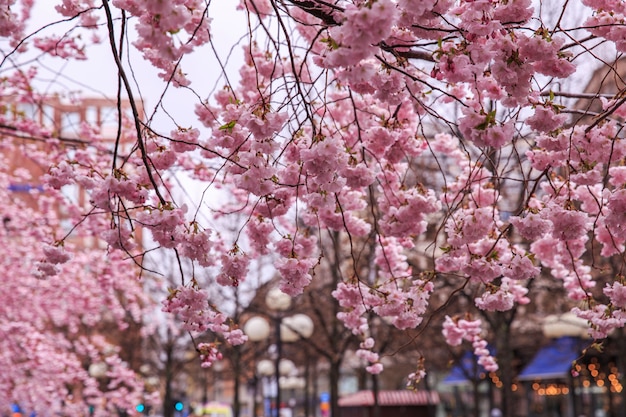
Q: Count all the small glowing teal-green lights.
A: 2